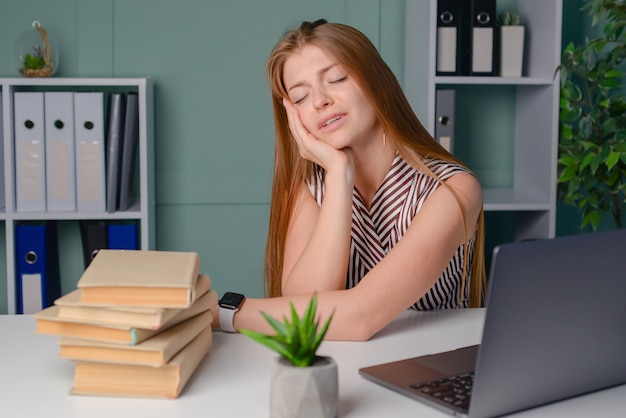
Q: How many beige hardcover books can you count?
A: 5